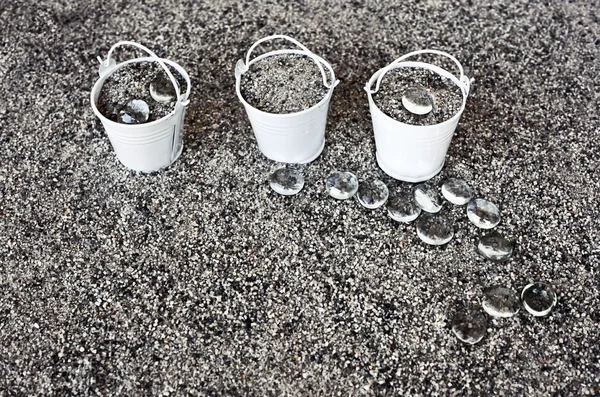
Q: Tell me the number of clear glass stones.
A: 15